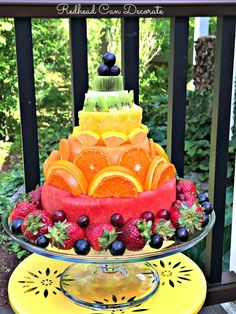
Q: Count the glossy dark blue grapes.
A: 12